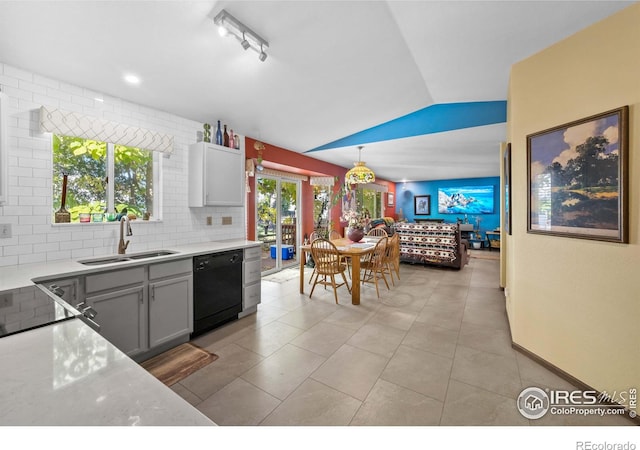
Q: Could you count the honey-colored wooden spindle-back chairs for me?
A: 6